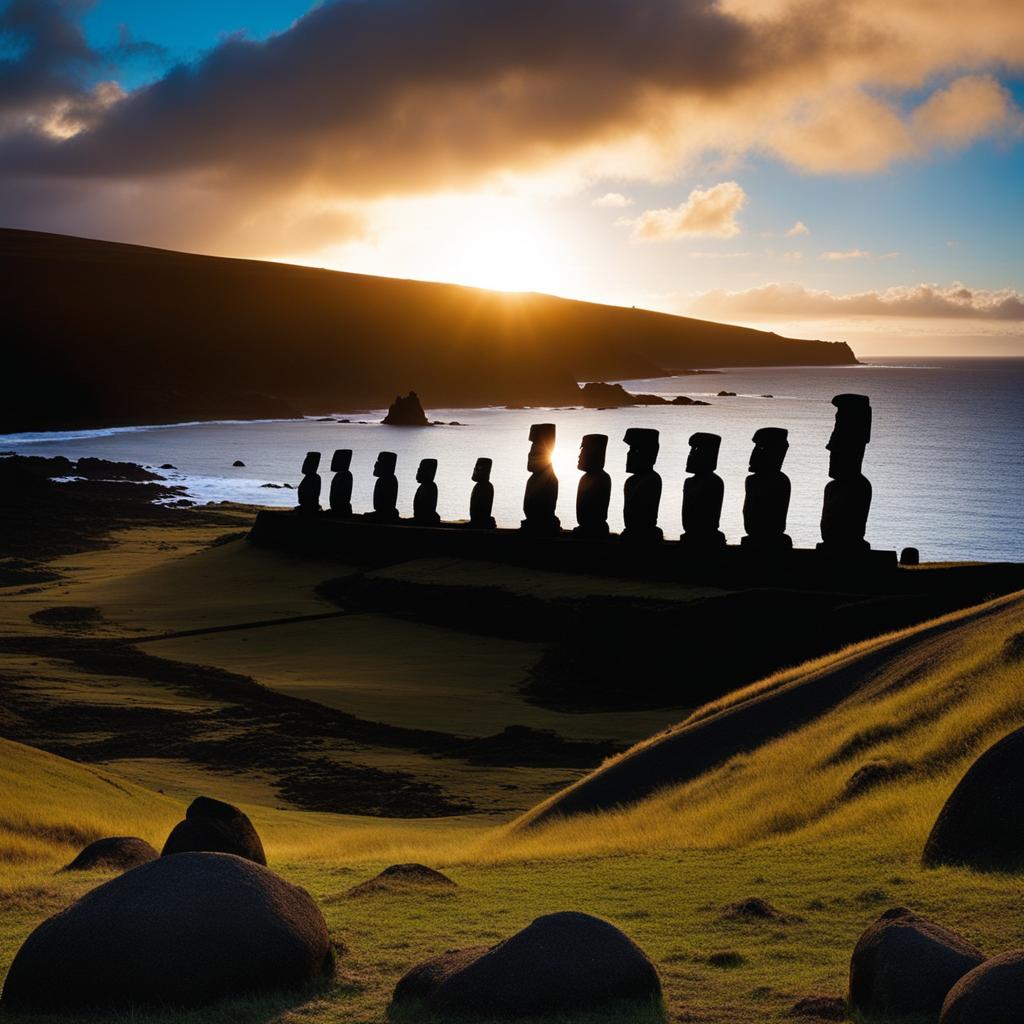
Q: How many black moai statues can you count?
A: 11